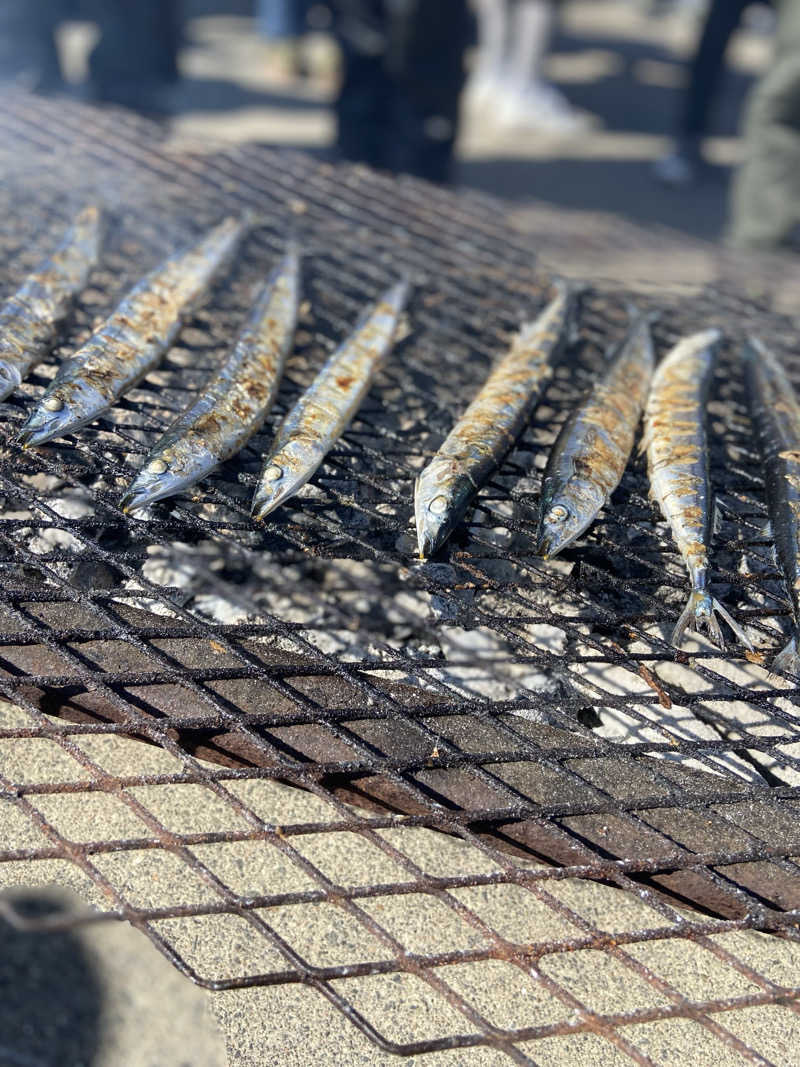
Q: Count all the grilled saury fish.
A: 8